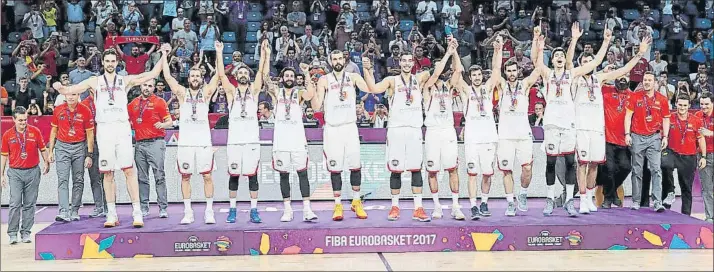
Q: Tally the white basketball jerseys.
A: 11